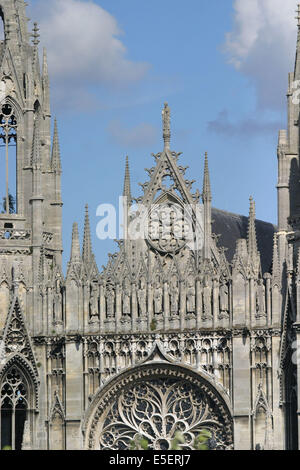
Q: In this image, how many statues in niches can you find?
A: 11